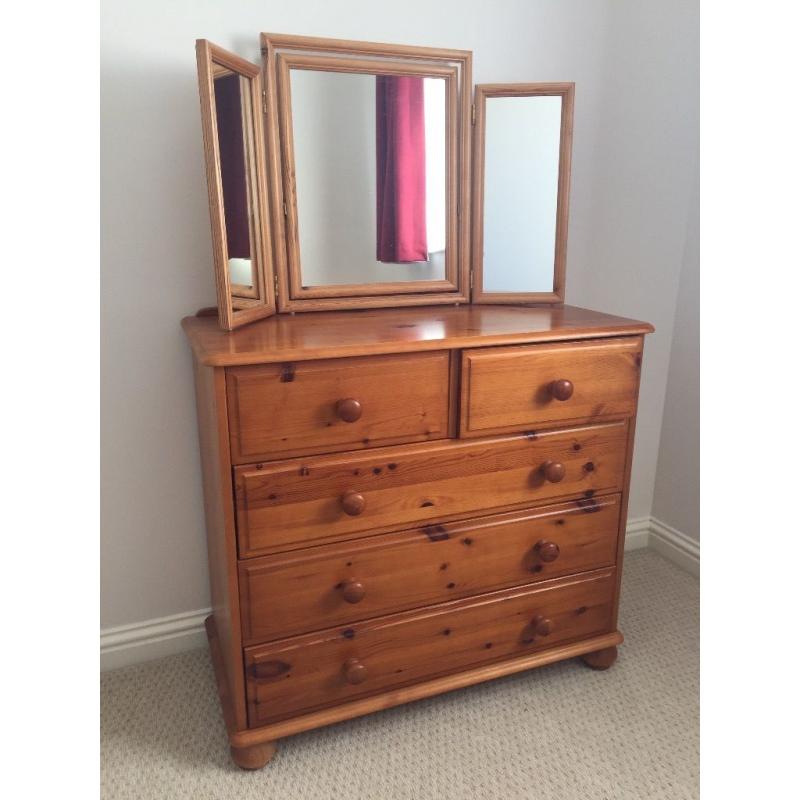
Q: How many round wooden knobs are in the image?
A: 8